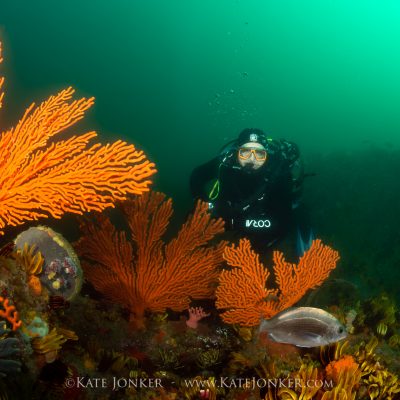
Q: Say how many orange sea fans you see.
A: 3